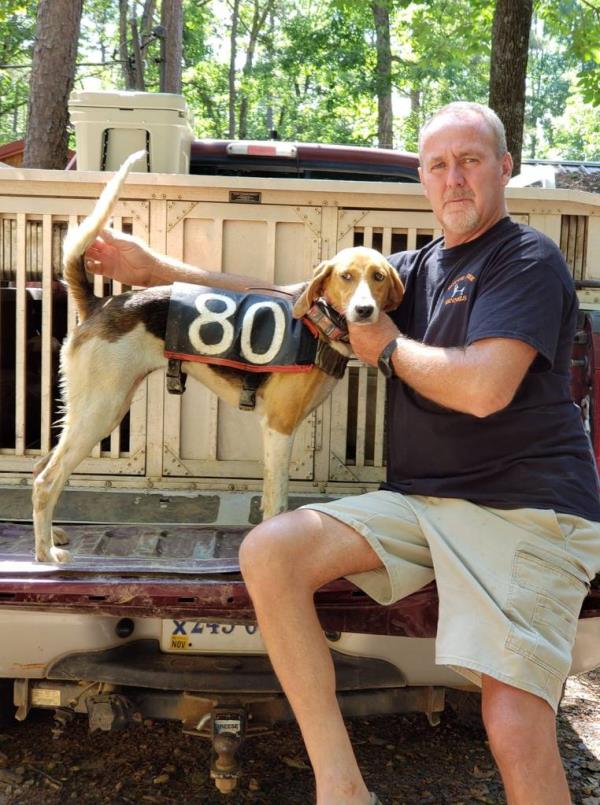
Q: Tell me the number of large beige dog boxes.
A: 1